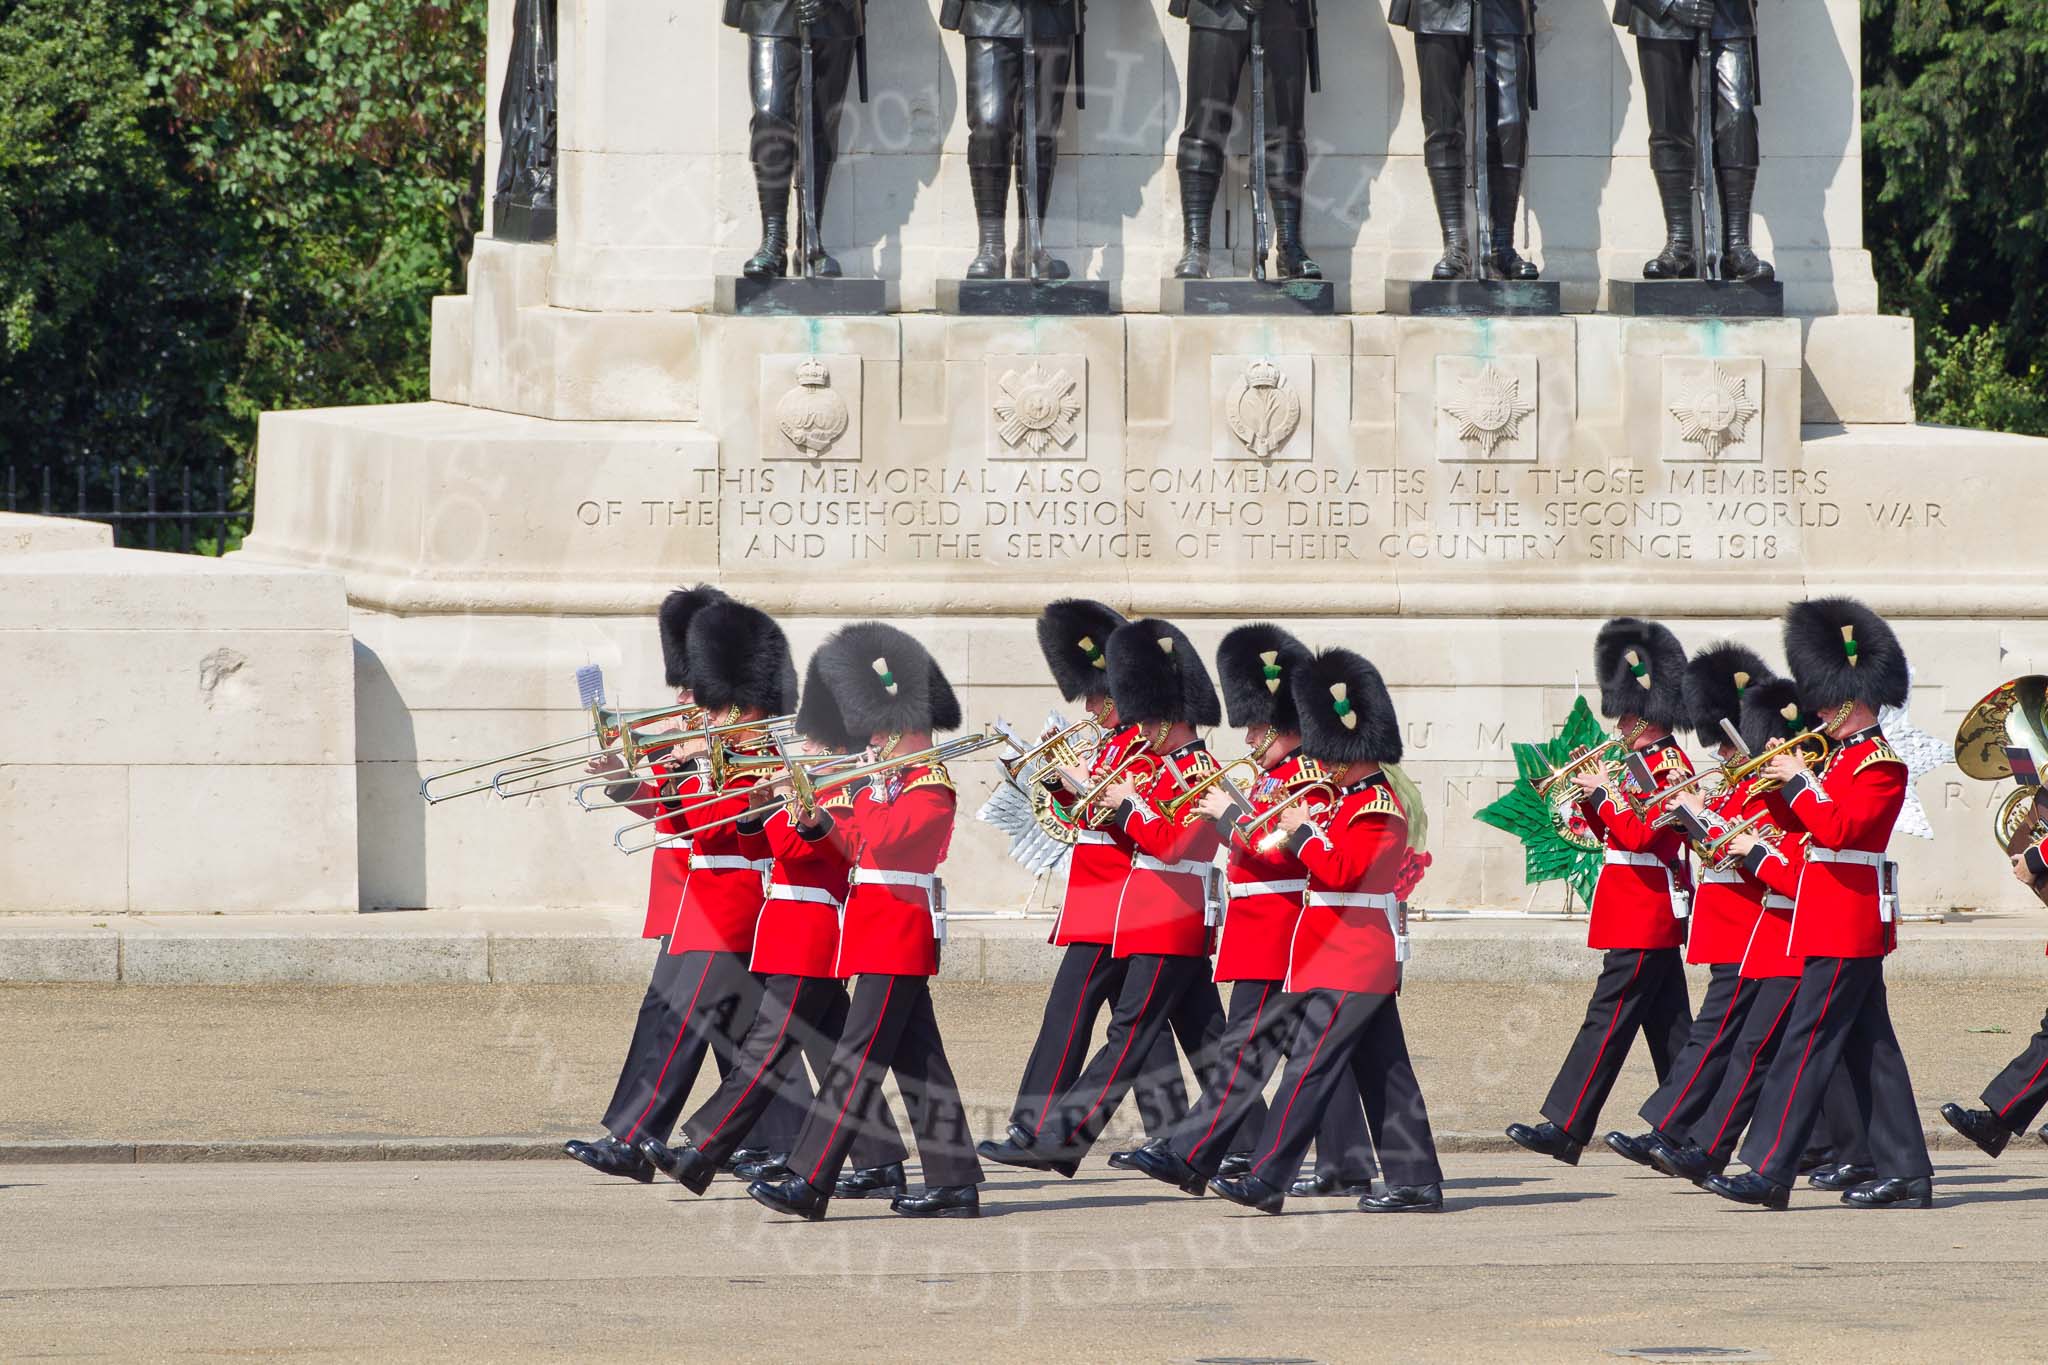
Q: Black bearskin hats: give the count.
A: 12